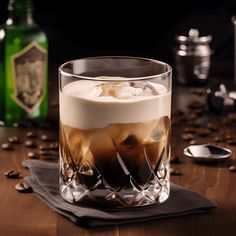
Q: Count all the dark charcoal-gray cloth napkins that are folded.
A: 1